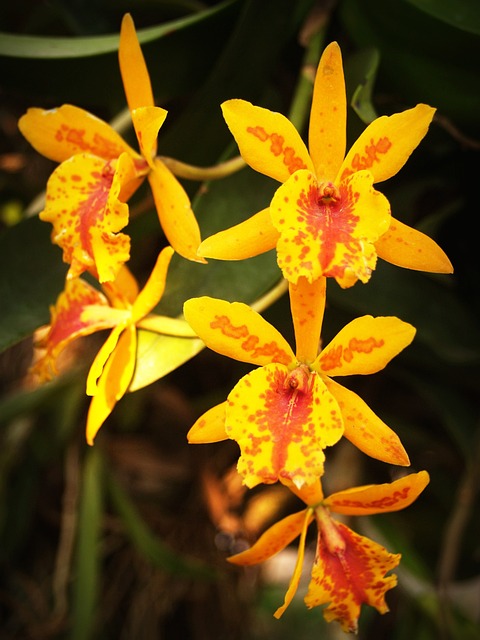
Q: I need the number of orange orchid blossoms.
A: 5